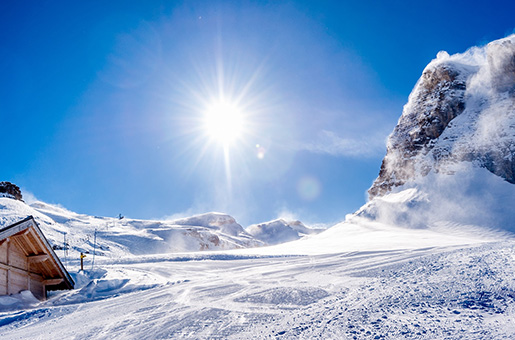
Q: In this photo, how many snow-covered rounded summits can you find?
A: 2